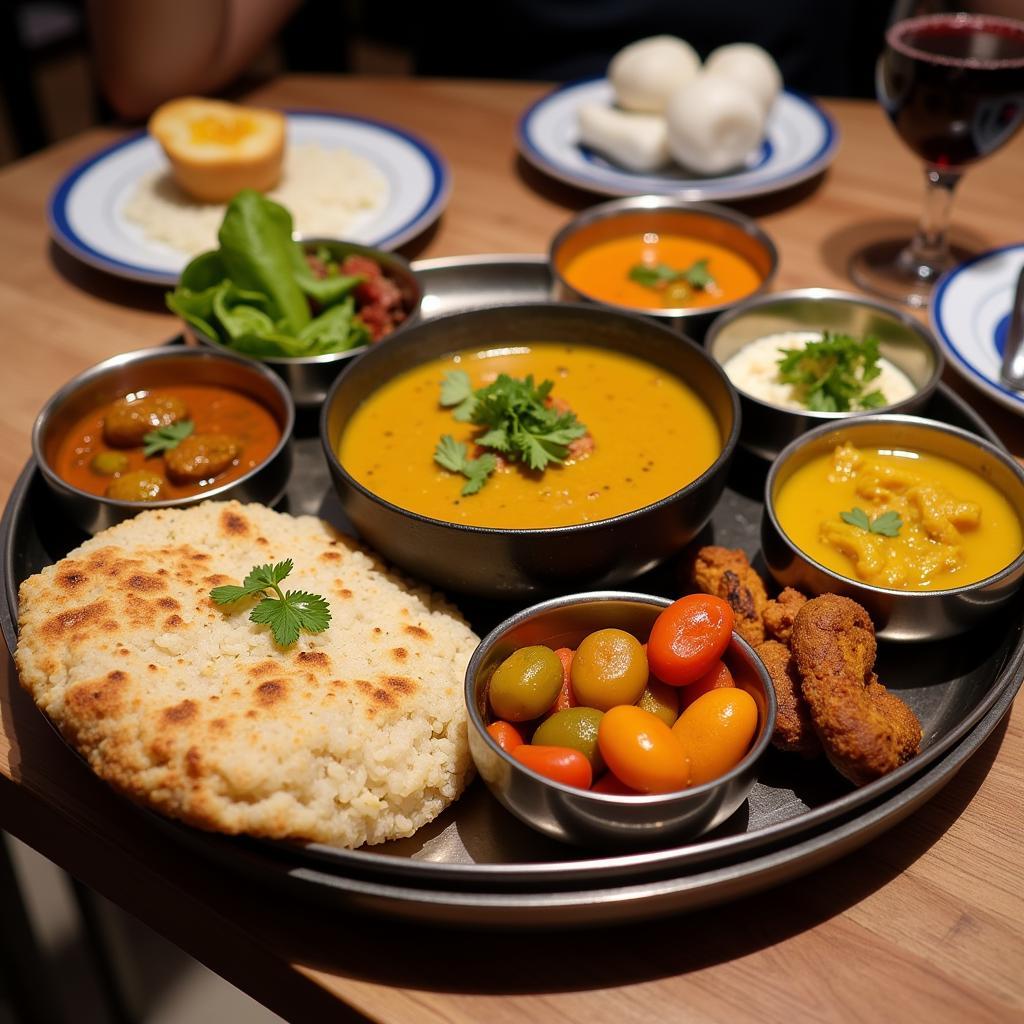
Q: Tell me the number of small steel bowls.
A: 6